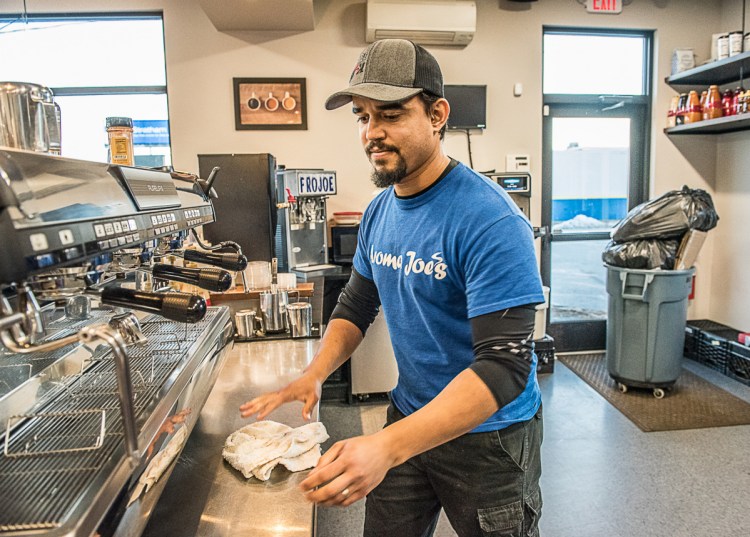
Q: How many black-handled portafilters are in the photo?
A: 3